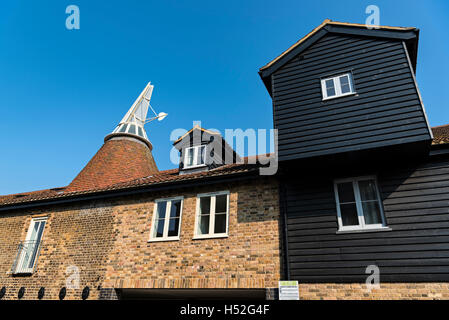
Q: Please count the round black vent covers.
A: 5